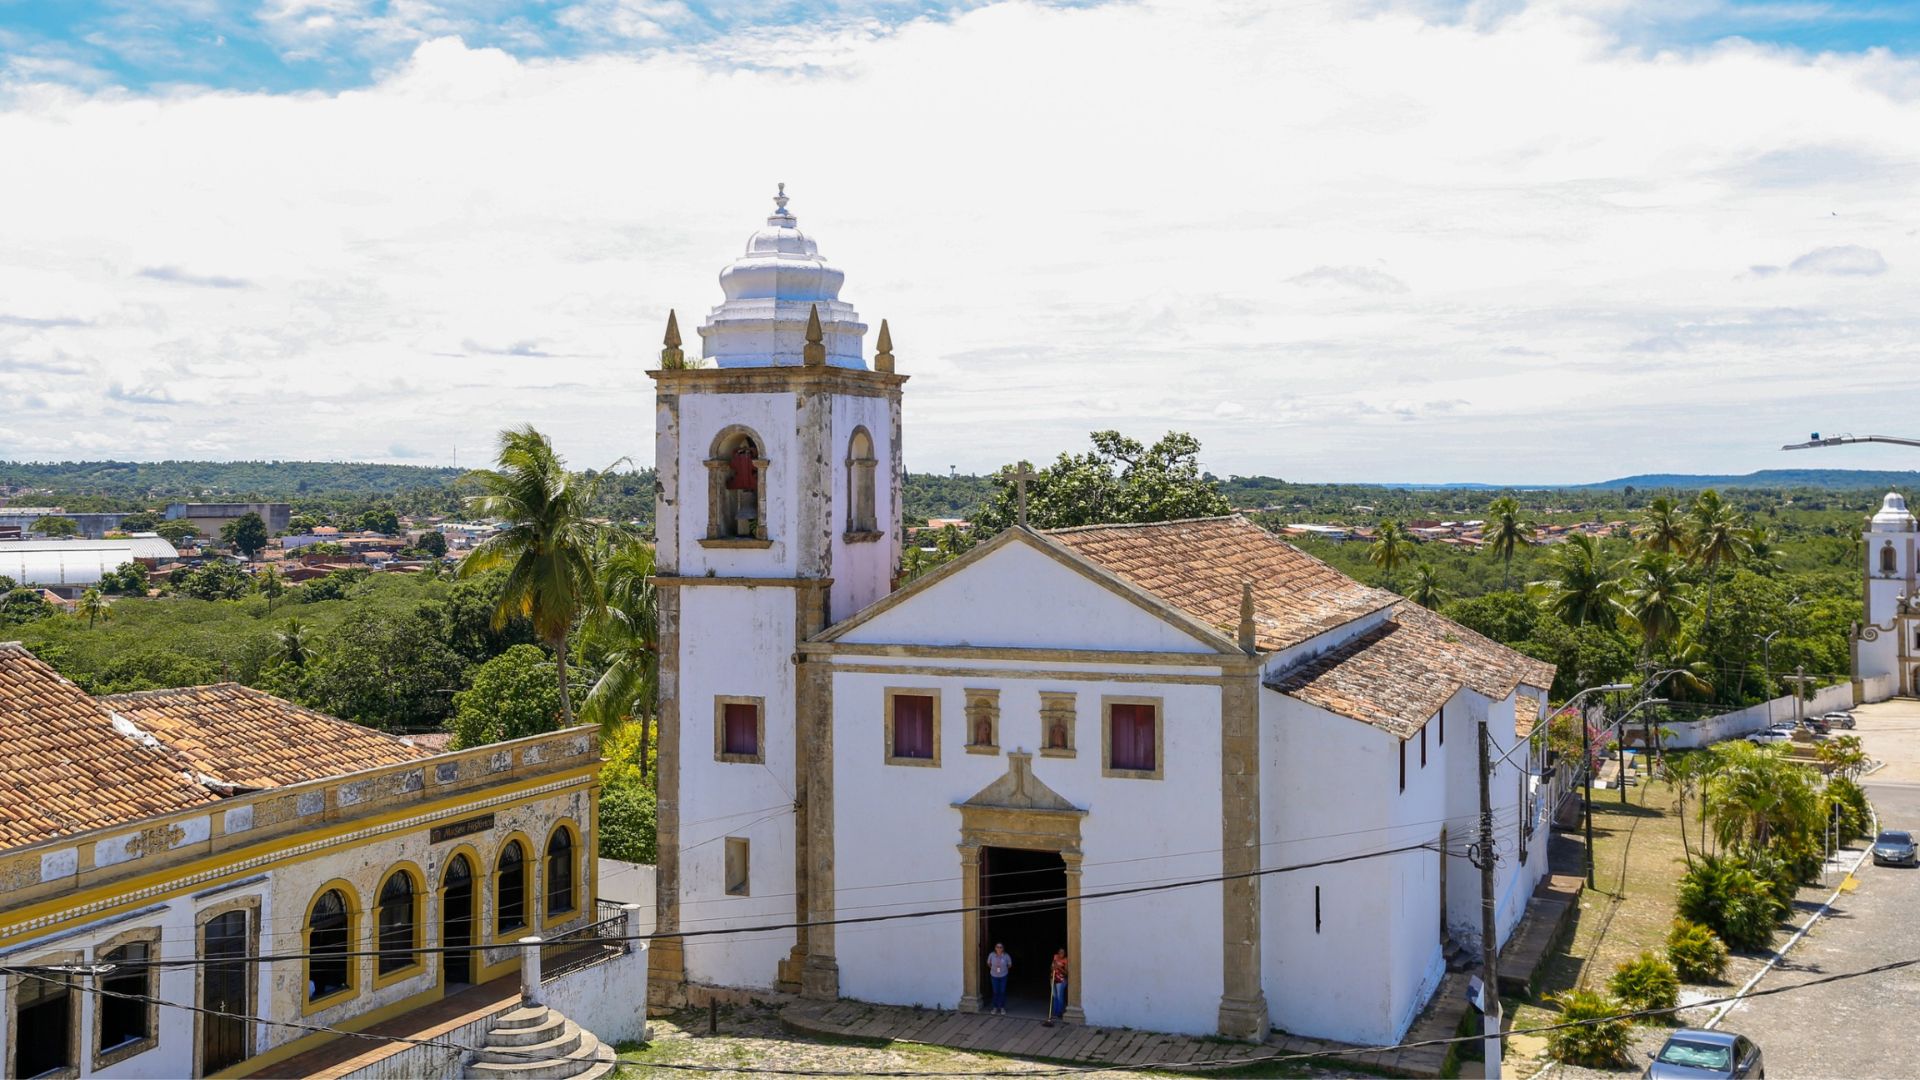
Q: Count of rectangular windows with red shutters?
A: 3